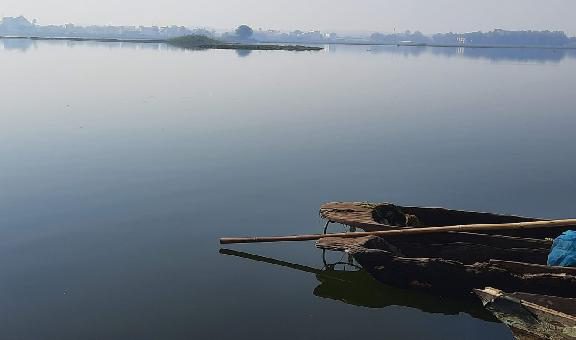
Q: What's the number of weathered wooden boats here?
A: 3